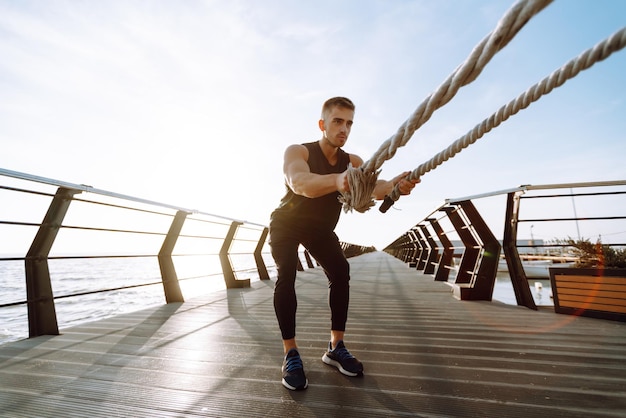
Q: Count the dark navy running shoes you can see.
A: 2